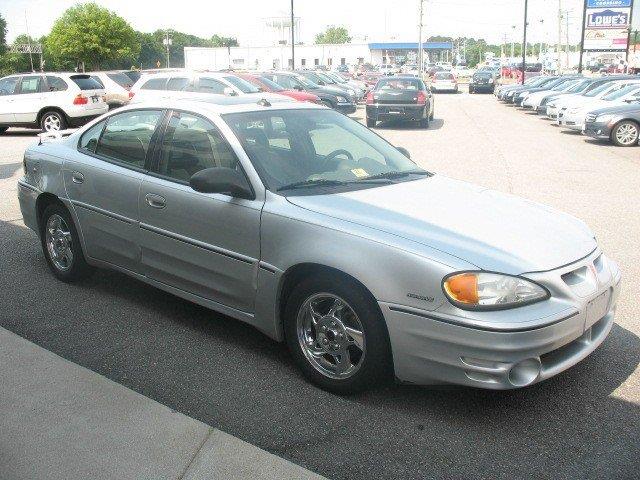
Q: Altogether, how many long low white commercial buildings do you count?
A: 1